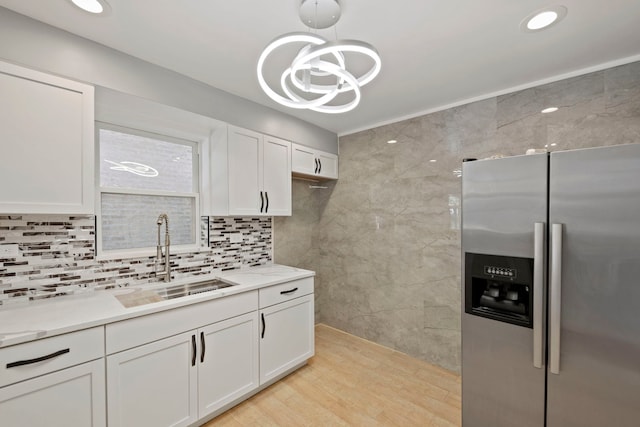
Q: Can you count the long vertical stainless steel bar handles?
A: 2